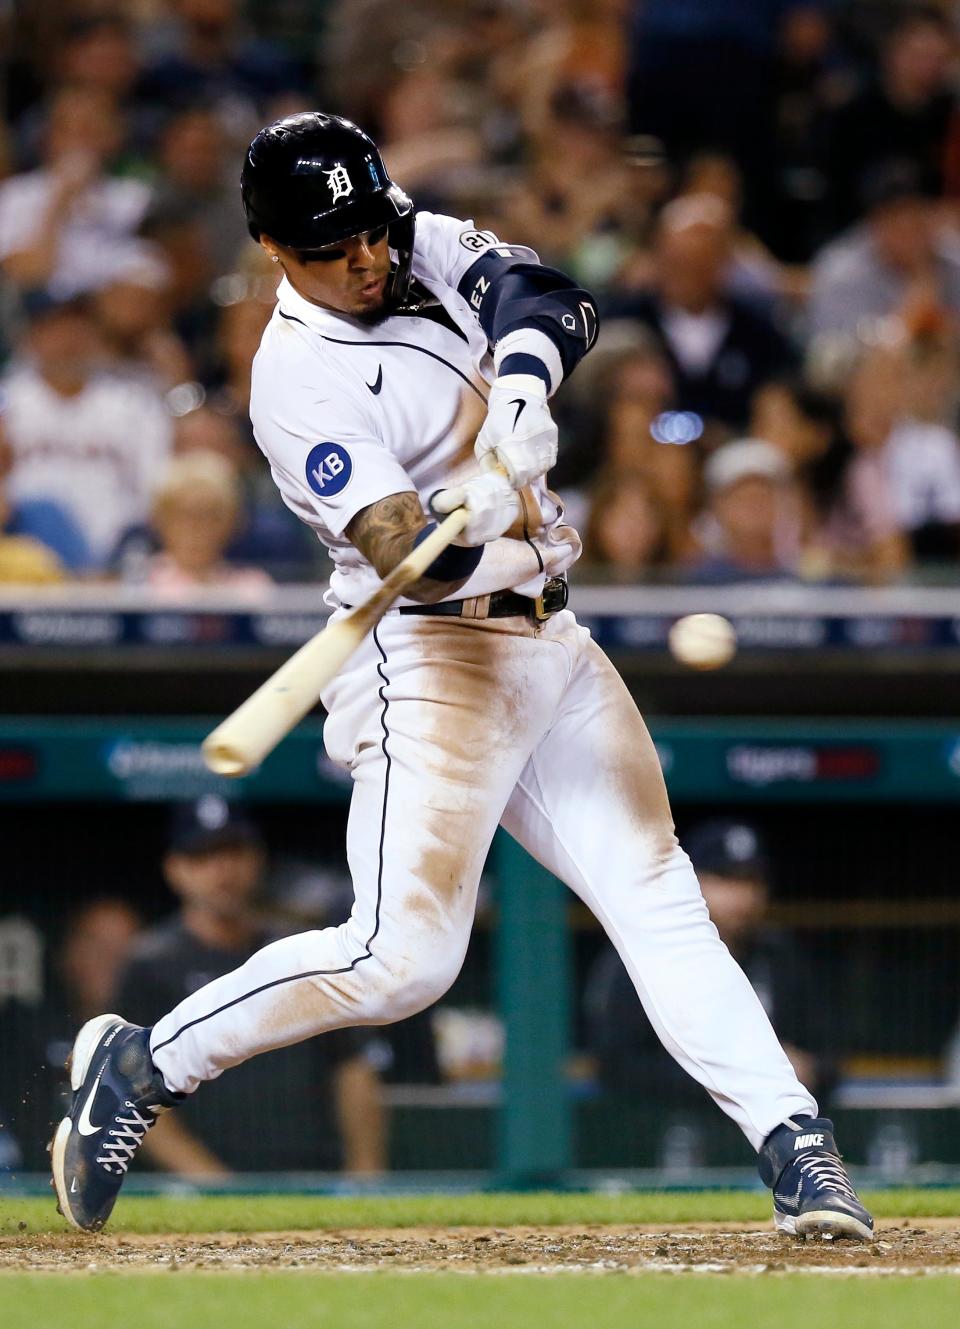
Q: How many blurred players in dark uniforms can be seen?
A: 2